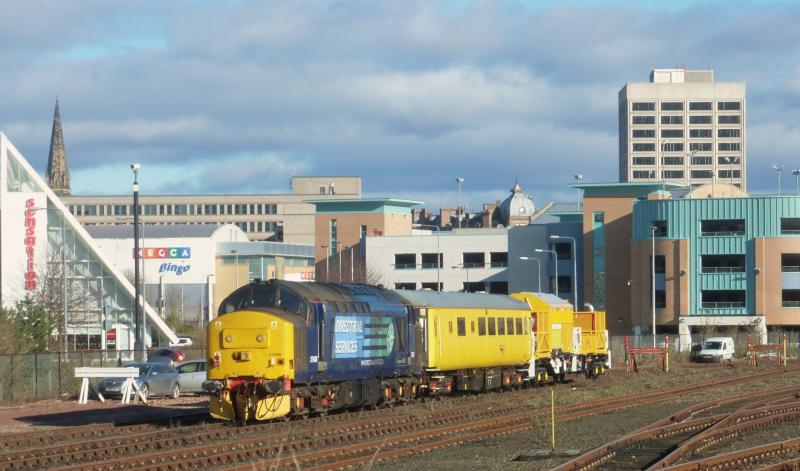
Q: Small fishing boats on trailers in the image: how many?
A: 0